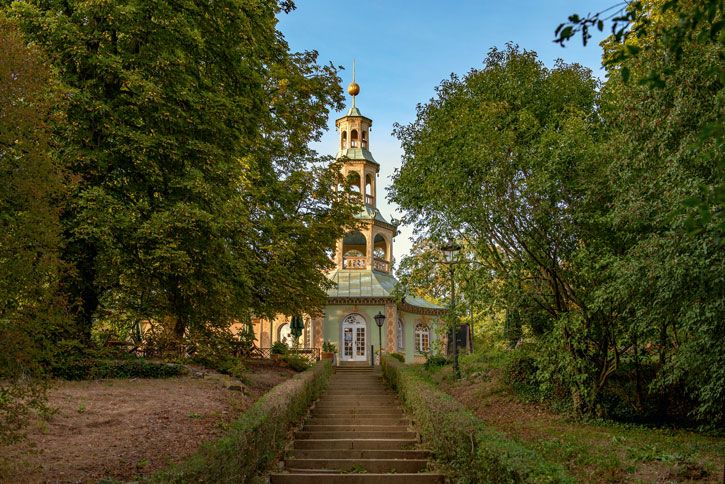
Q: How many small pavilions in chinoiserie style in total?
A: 1